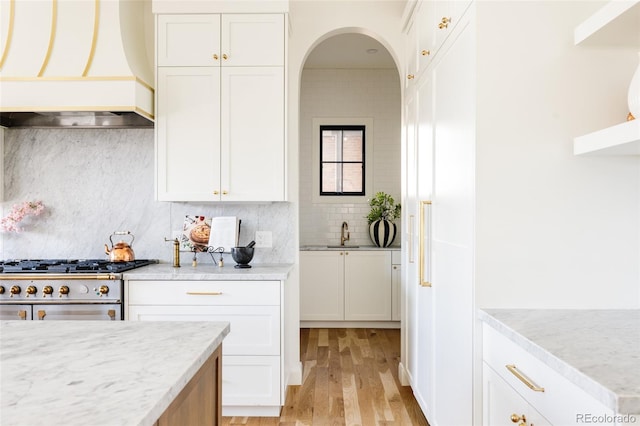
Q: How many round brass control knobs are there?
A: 6